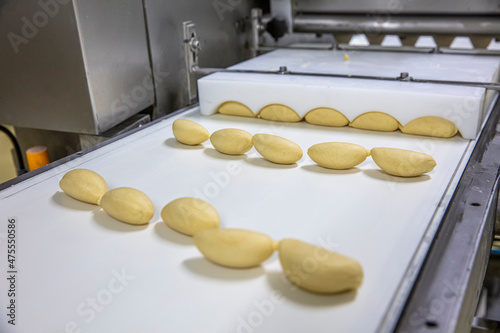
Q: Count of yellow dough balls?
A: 15